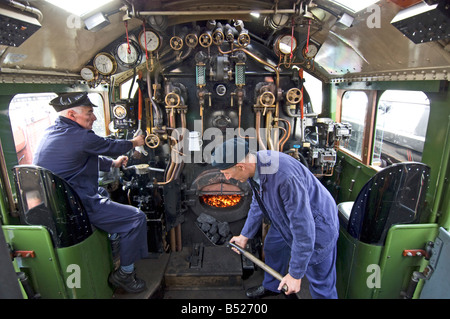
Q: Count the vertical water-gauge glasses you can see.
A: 2